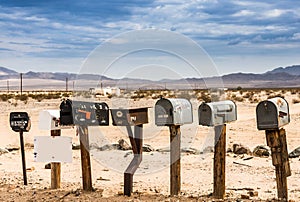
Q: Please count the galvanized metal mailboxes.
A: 3